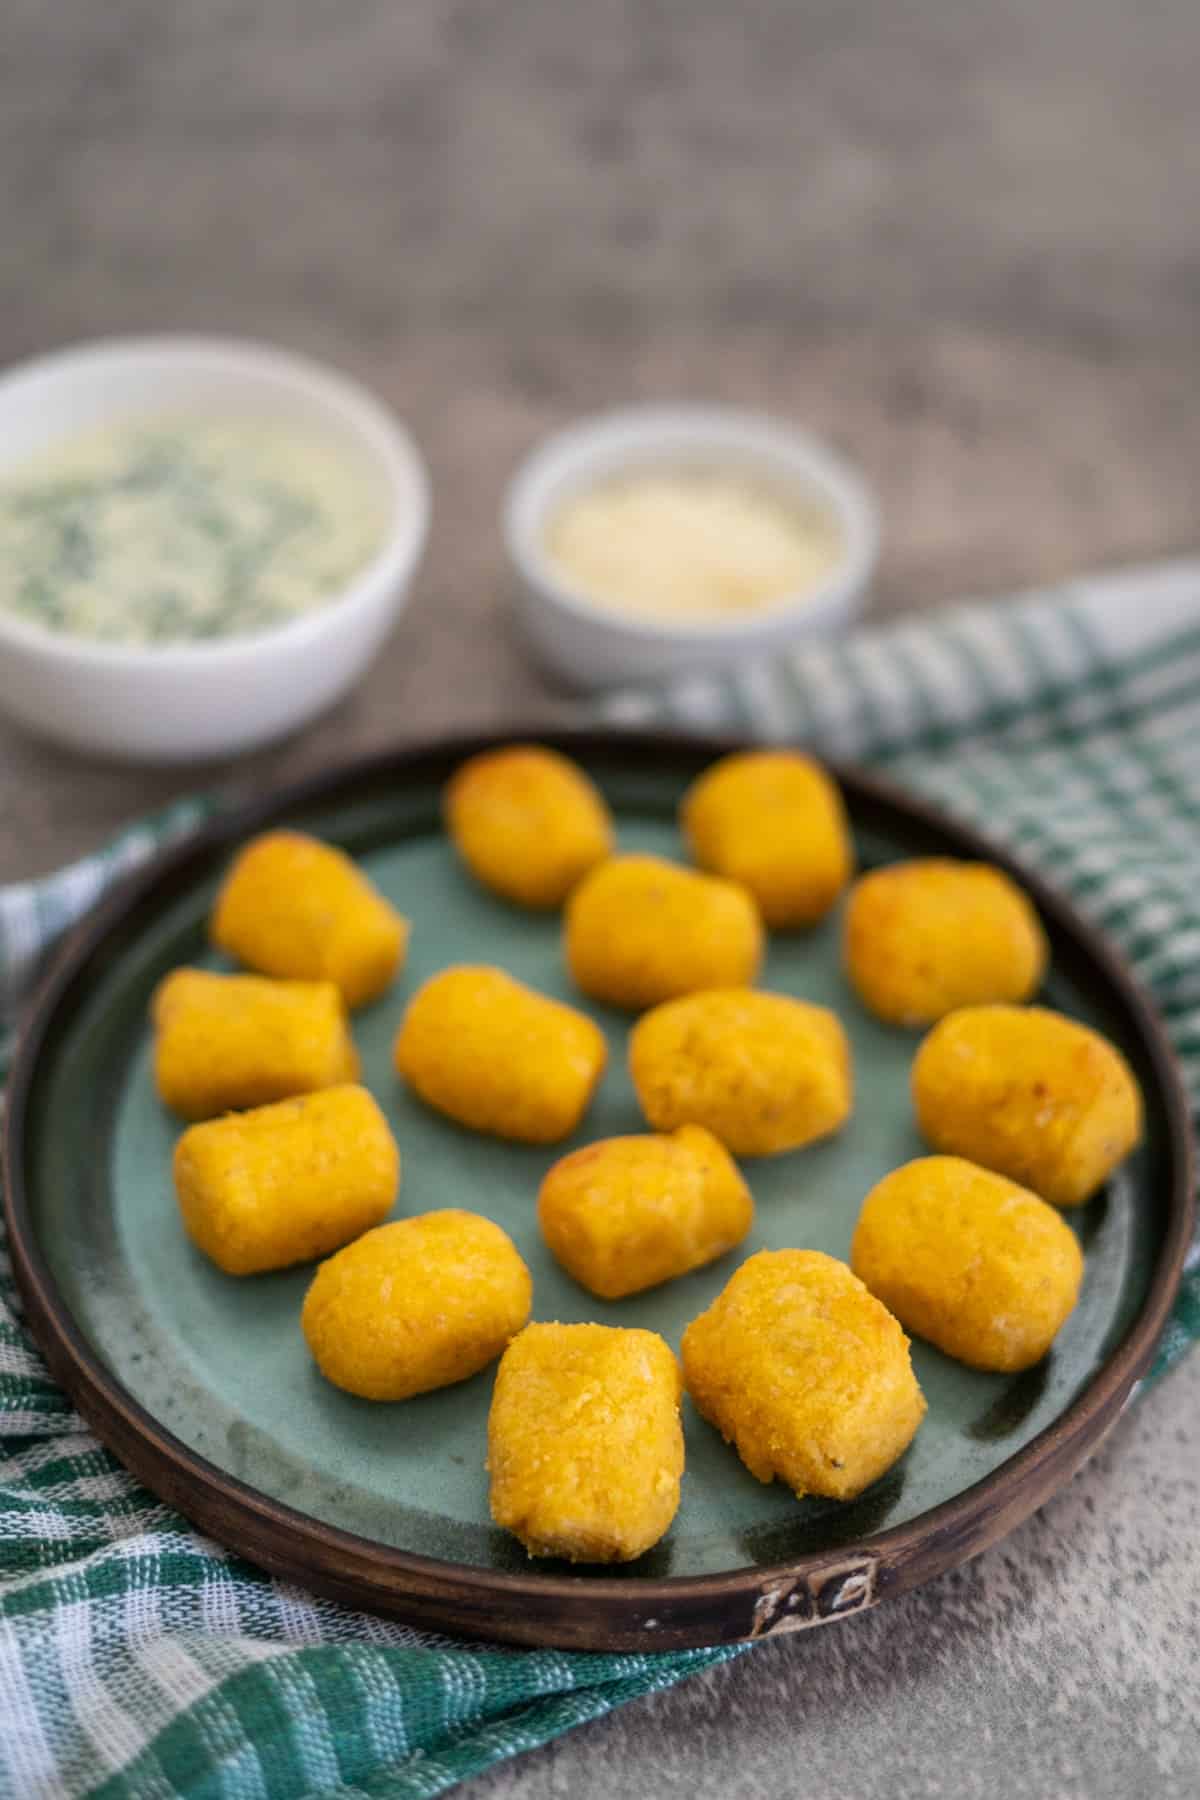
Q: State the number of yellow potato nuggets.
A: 15